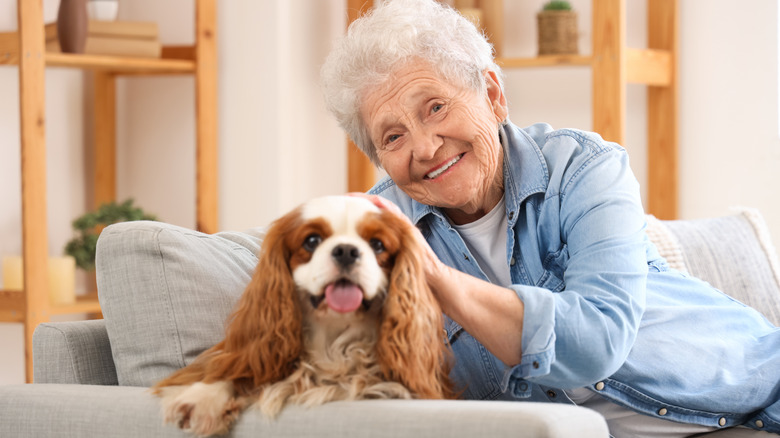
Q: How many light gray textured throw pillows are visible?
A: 1